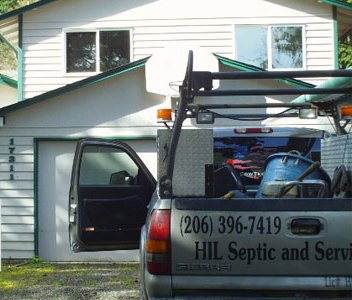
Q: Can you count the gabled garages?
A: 1